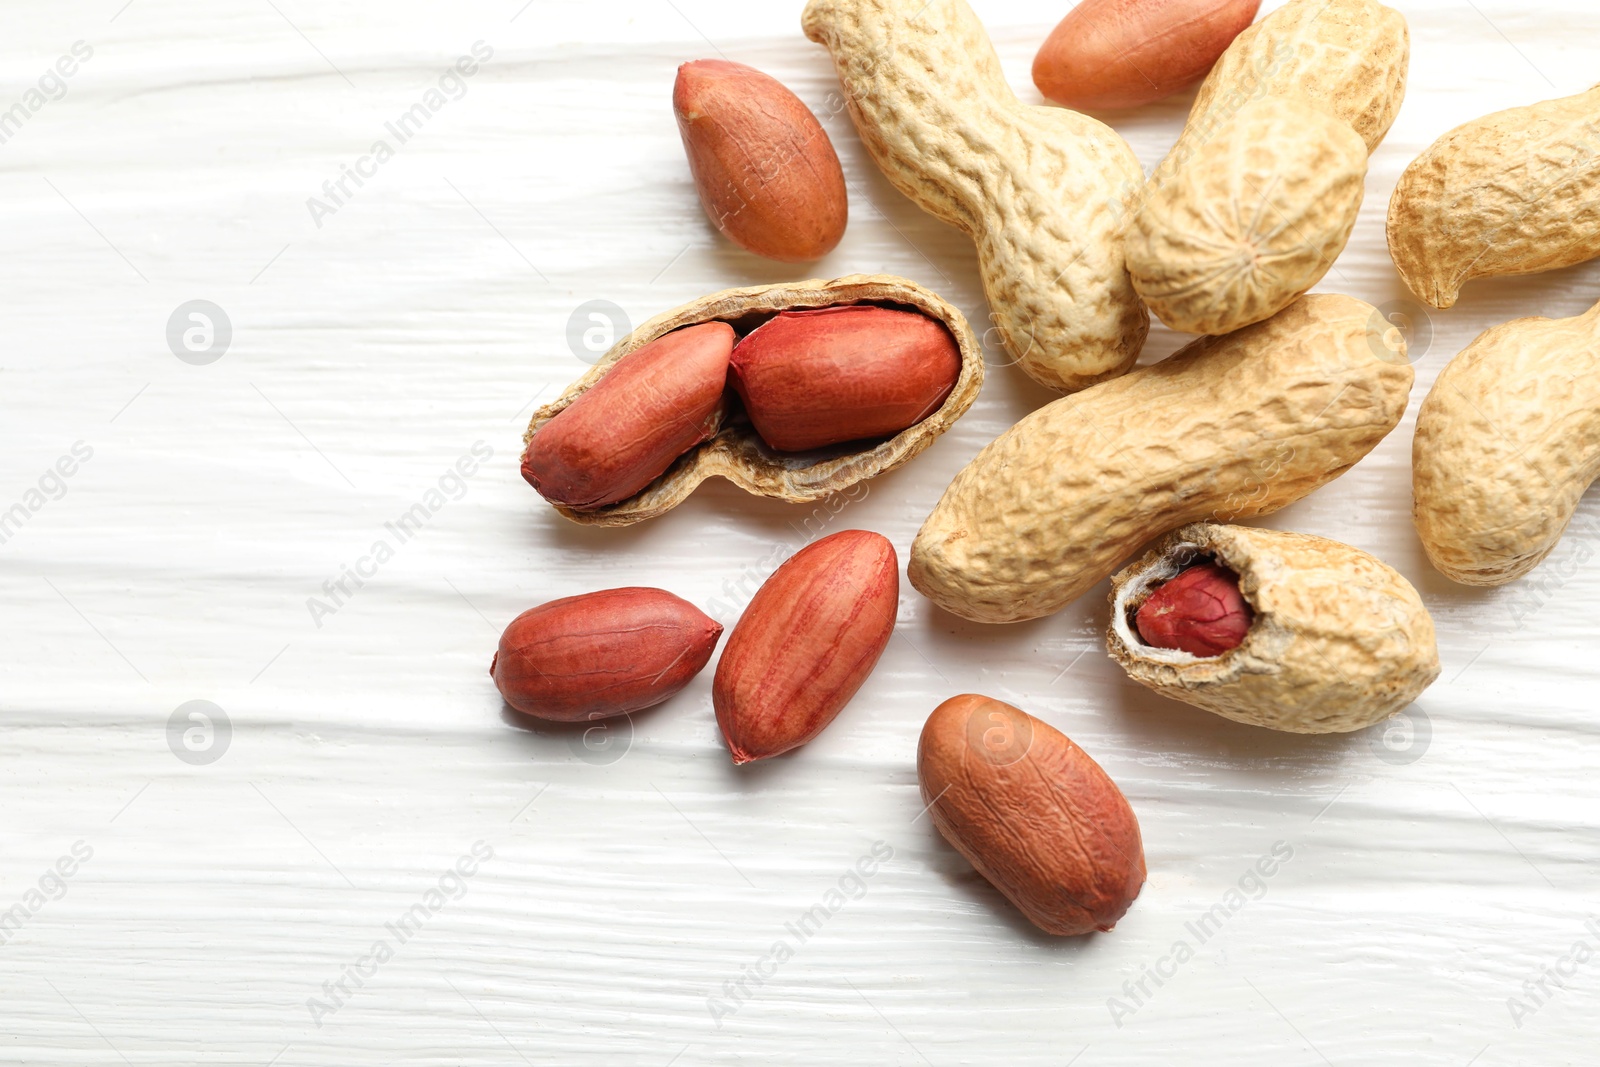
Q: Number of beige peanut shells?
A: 7